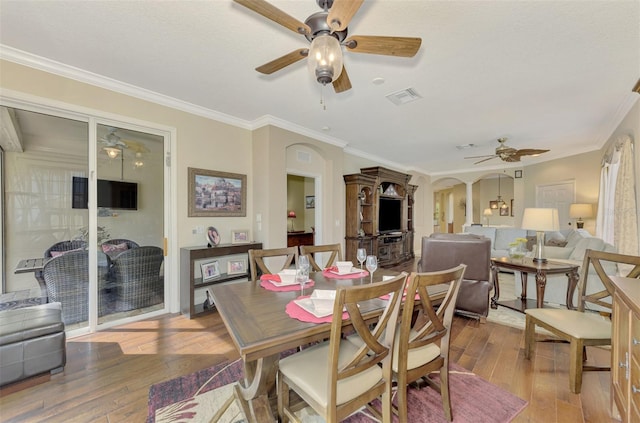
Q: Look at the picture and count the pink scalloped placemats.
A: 4